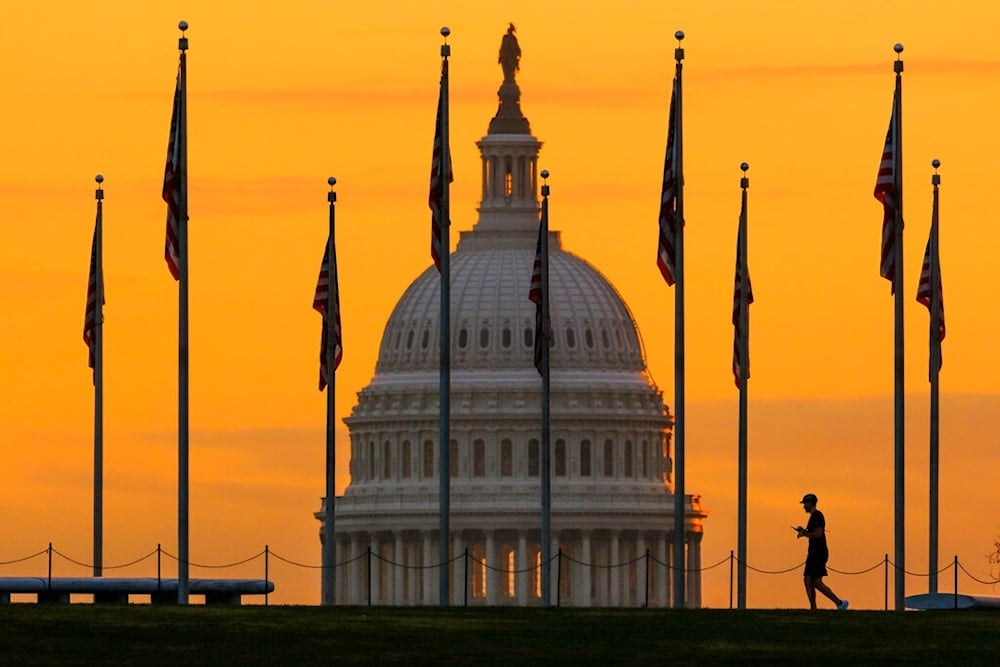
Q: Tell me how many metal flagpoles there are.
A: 9